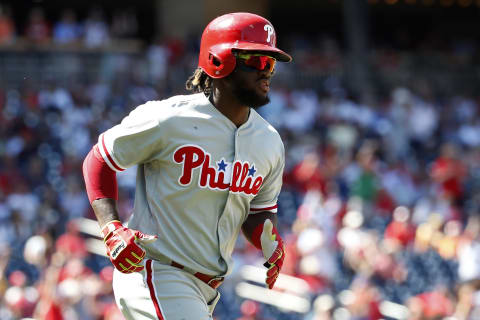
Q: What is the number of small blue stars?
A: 2